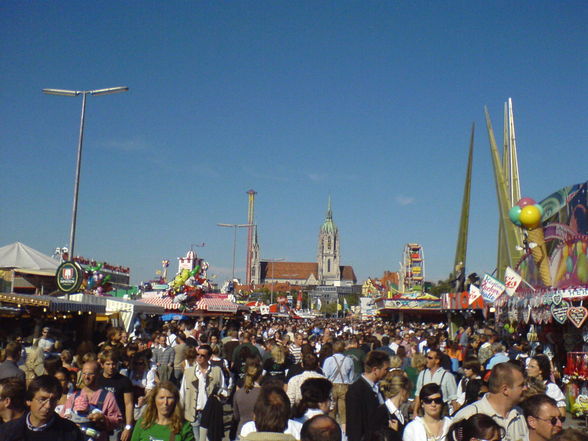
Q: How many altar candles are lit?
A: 0